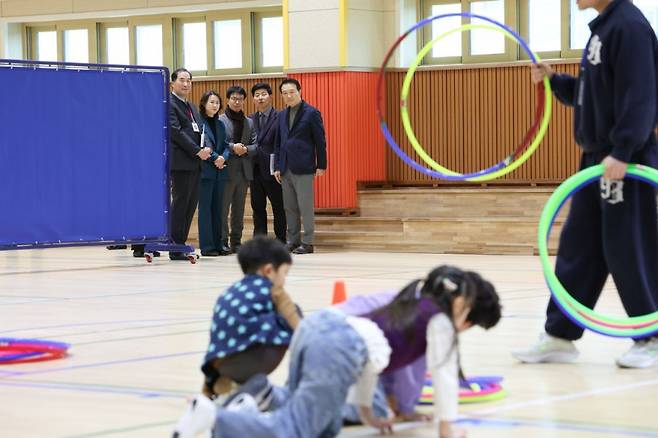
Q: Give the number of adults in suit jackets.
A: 5